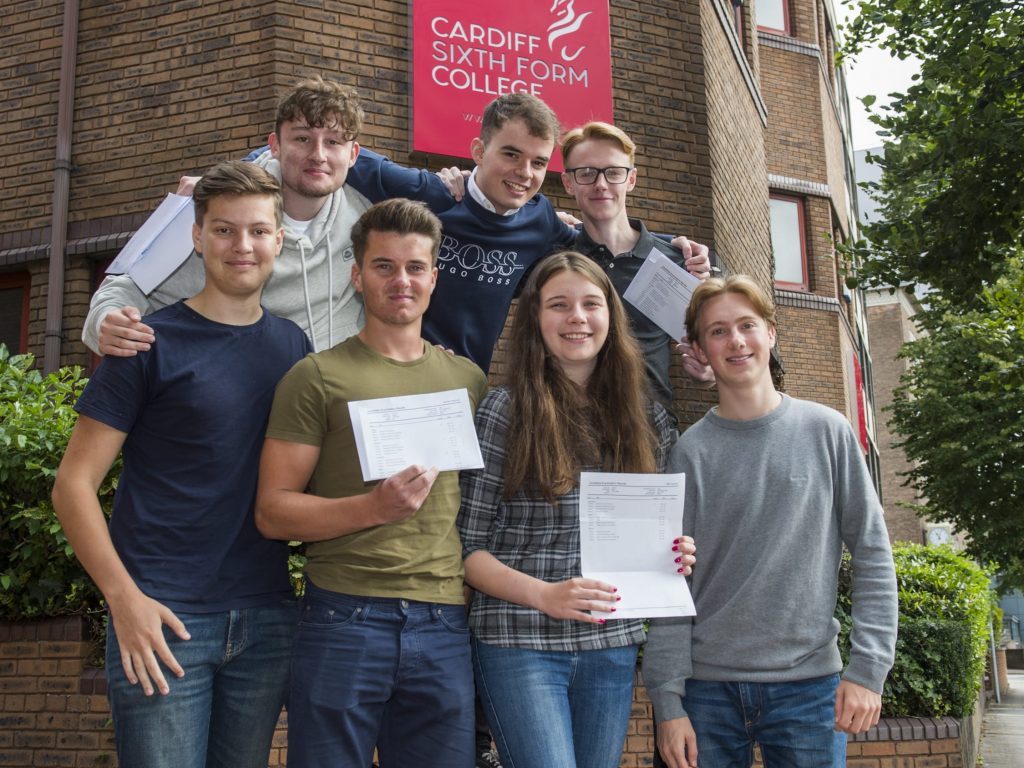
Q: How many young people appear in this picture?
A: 7